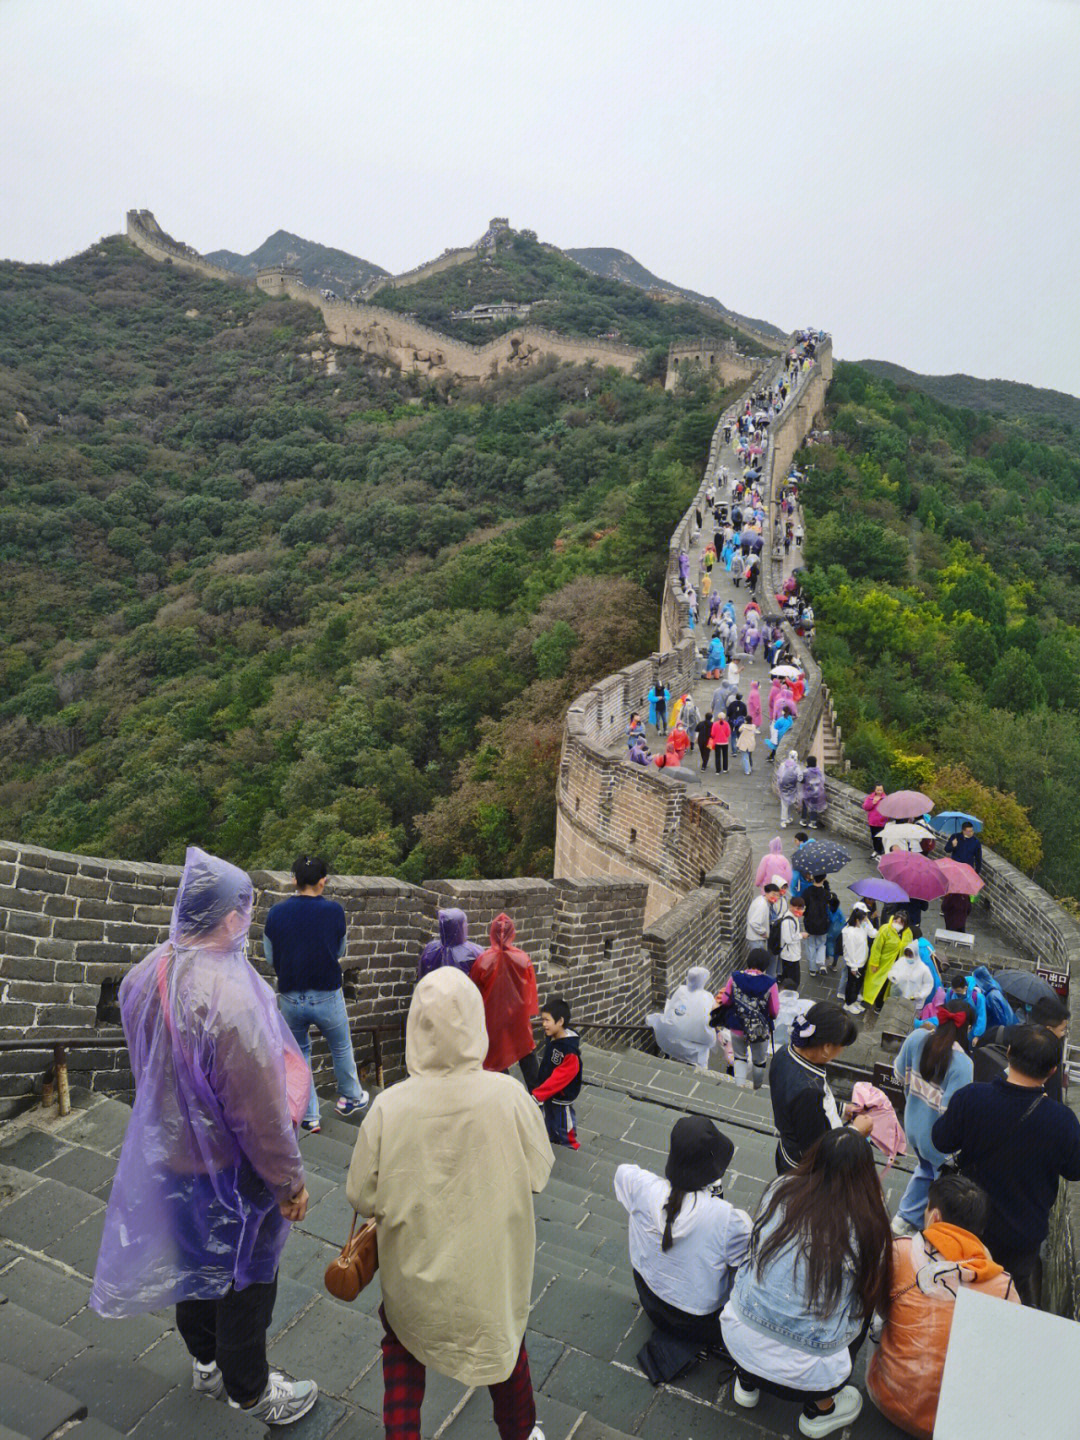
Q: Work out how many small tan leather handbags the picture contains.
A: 1